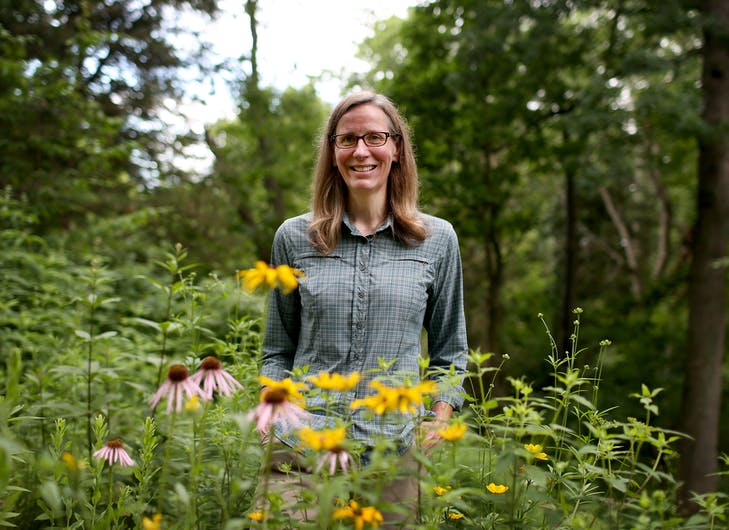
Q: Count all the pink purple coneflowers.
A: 5